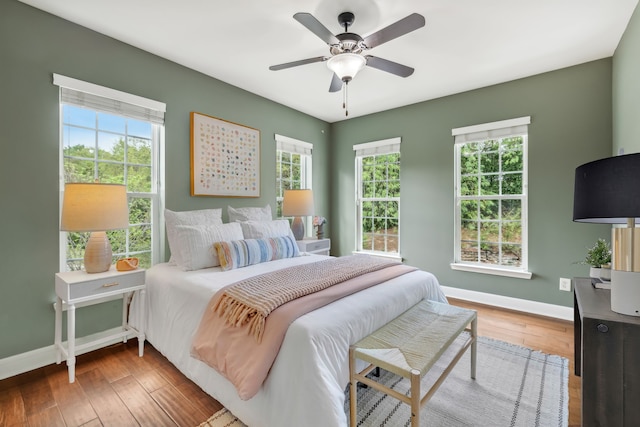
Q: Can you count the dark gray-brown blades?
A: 5